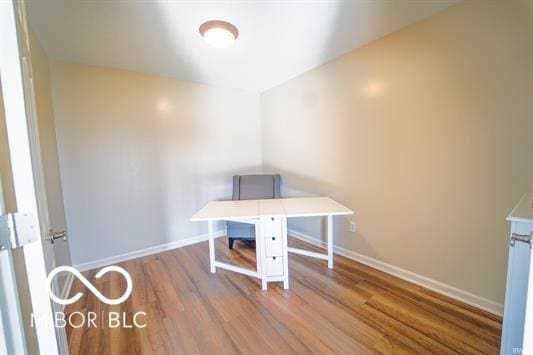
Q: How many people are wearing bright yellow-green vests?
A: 0